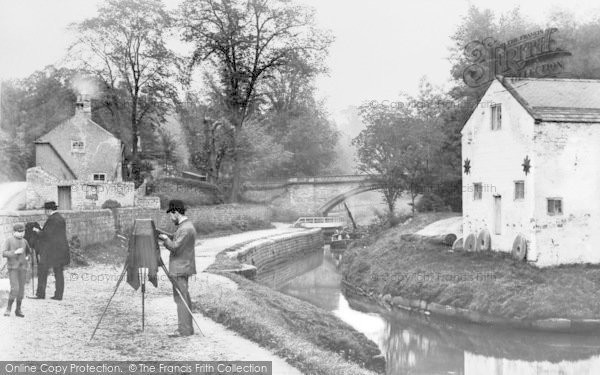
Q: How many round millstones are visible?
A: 4